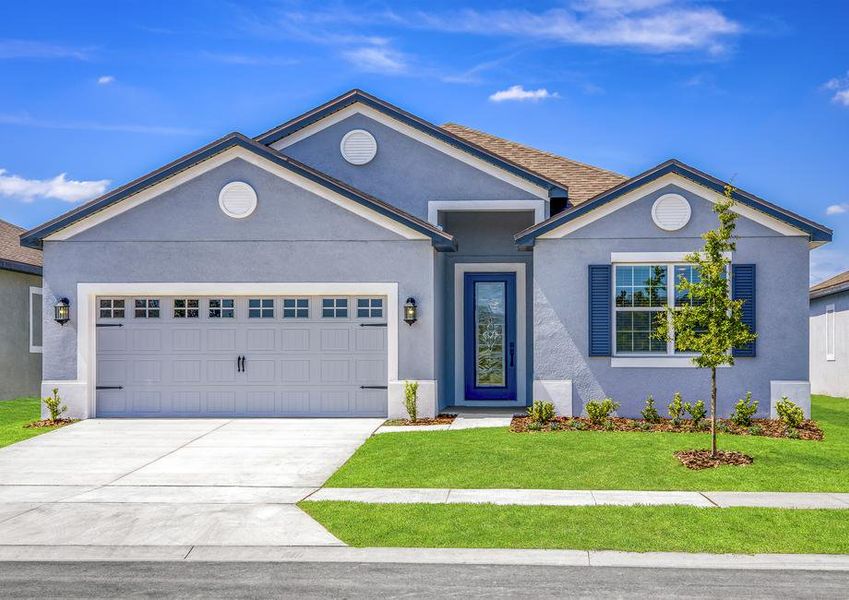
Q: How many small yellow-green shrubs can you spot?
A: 9